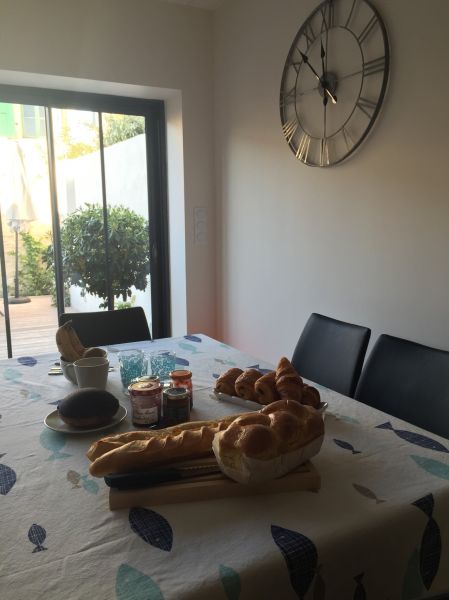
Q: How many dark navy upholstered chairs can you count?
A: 3